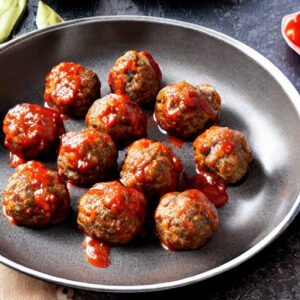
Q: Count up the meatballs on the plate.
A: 11